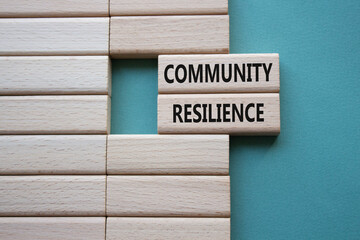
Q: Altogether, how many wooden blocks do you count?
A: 14